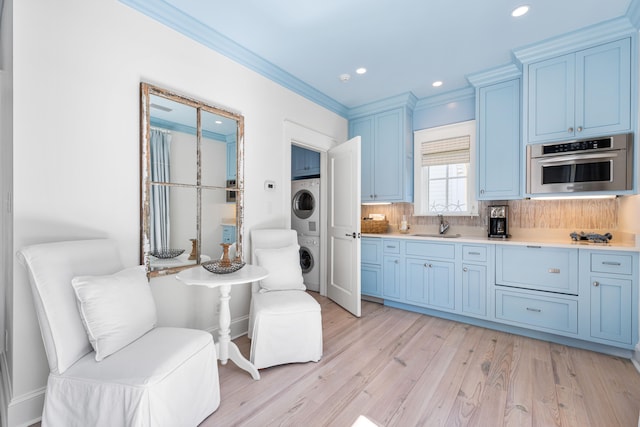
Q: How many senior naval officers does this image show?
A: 0